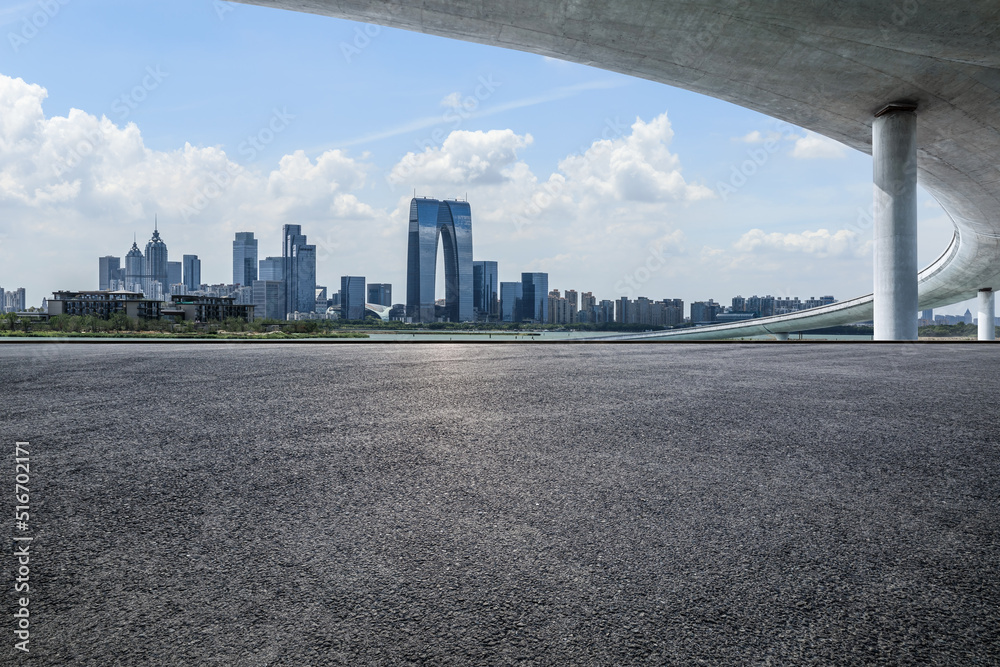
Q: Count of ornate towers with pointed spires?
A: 2